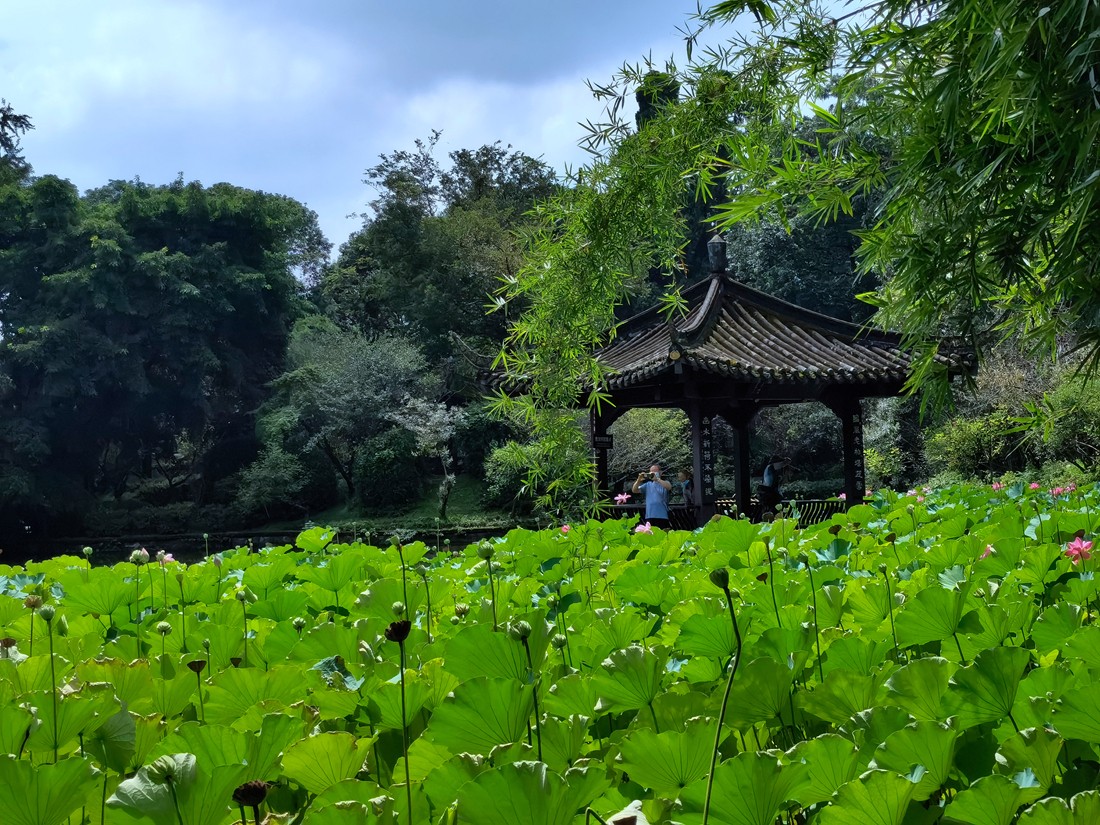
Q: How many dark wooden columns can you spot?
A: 4